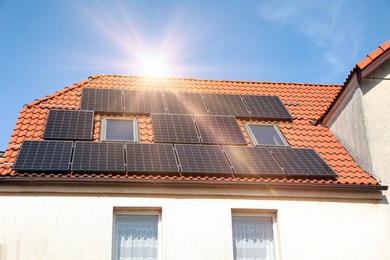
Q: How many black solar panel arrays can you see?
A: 14